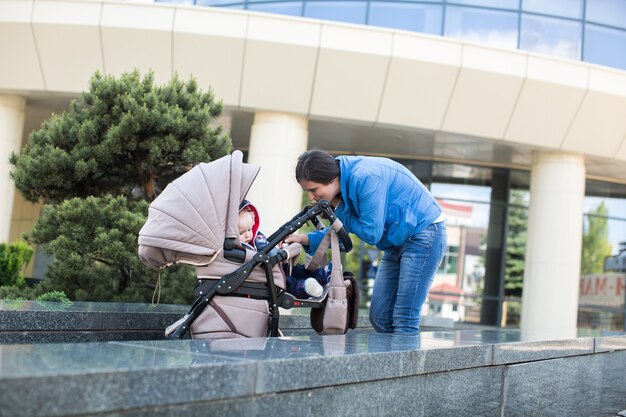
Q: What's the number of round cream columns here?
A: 3